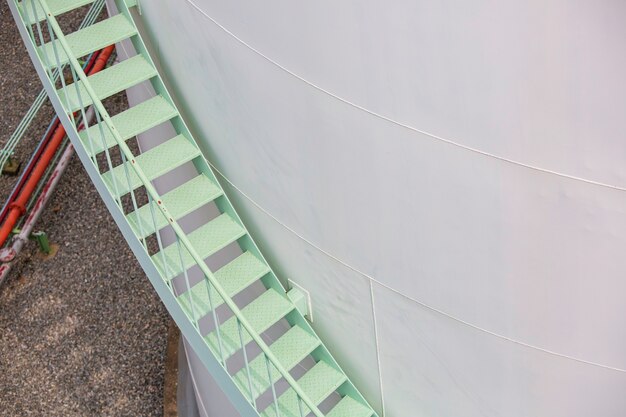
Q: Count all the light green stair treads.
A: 12